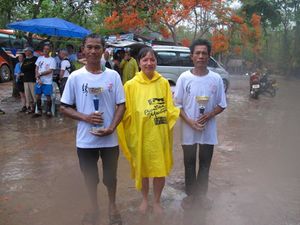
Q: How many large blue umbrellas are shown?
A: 1